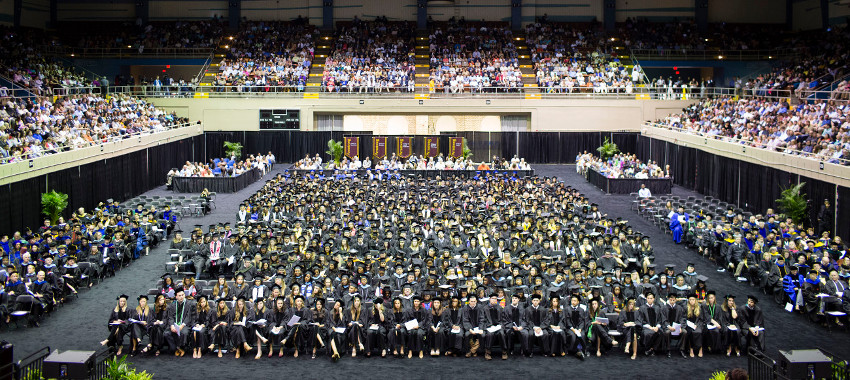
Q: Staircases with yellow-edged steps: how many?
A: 5